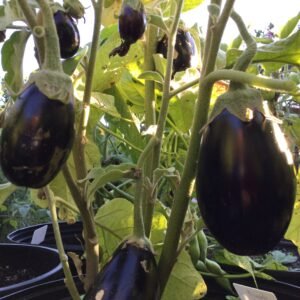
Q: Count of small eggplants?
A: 3